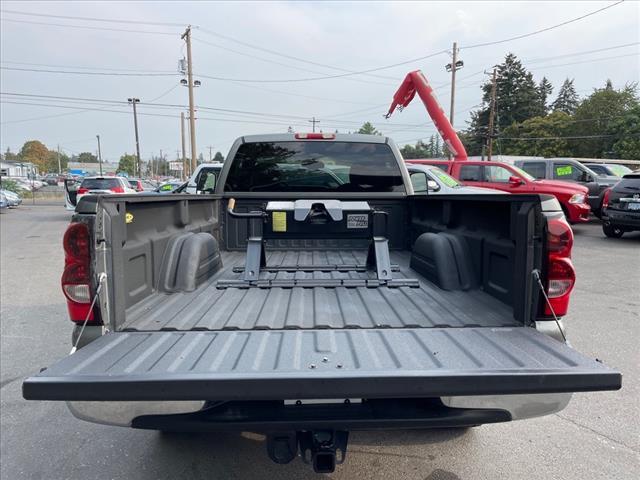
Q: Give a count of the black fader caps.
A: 0